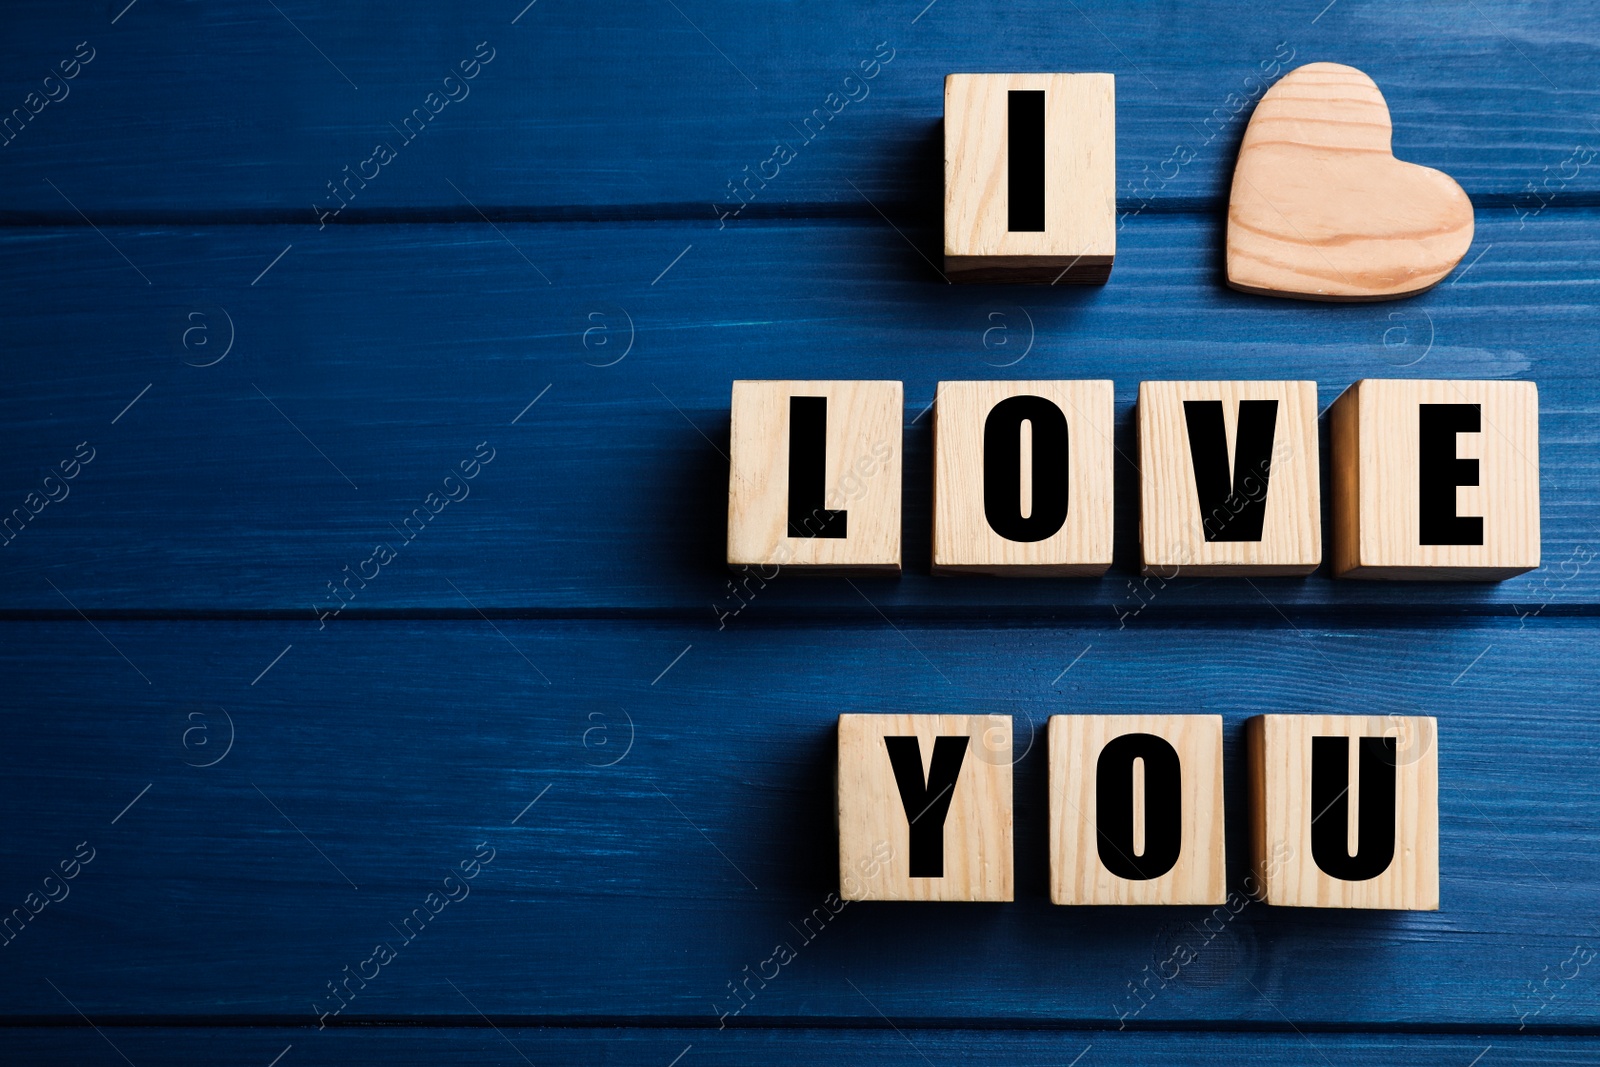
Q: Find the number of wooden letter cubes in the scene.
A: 8